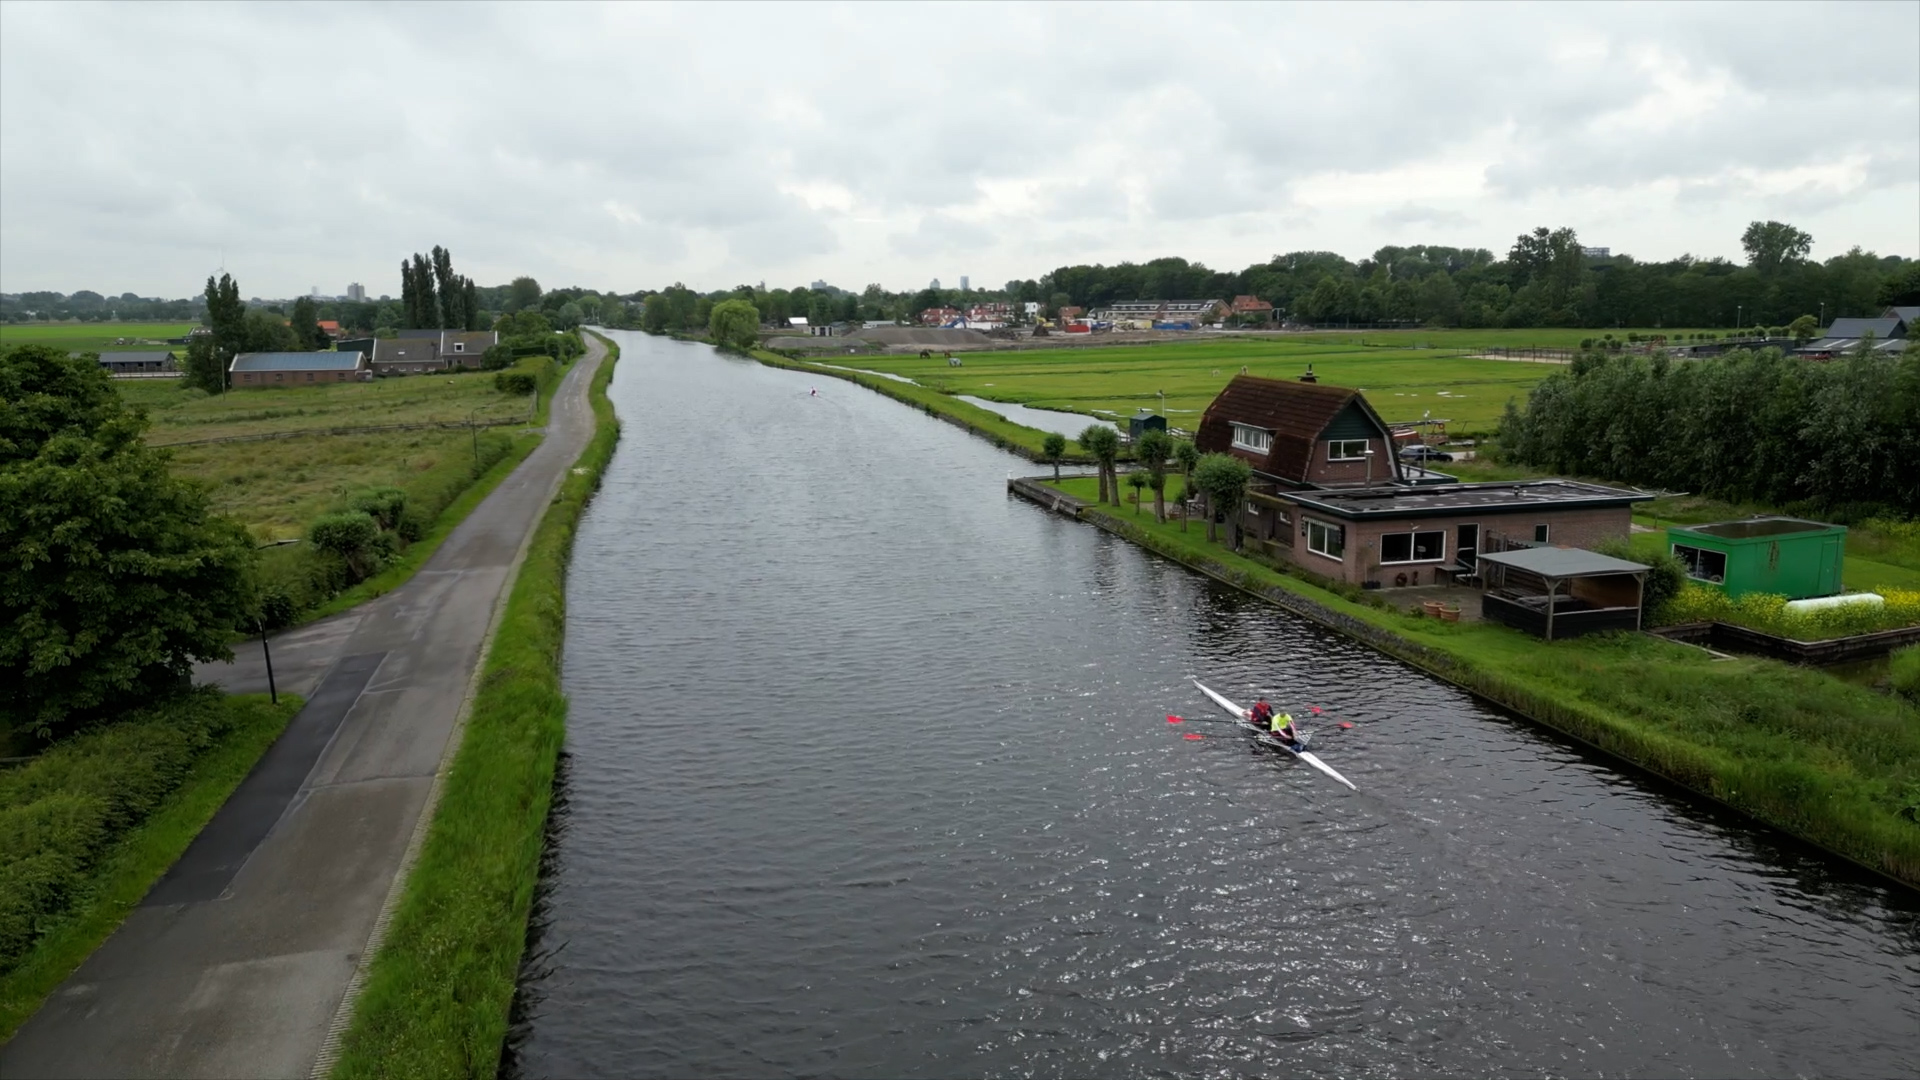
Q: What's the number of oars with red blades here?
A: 4